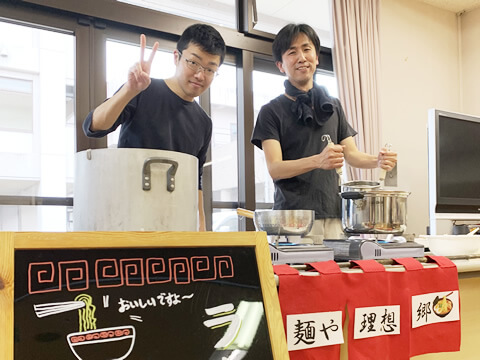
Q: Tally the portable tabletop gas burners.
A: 2